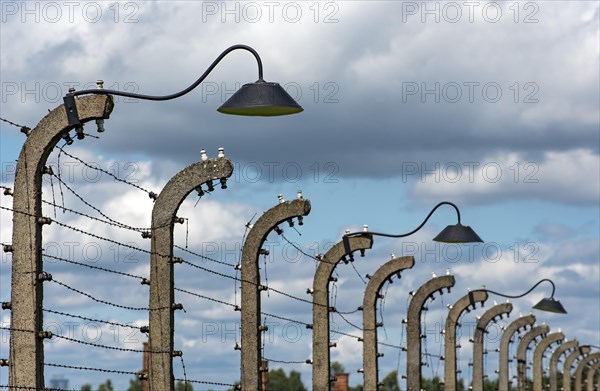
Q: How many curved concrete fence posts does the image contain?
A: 15